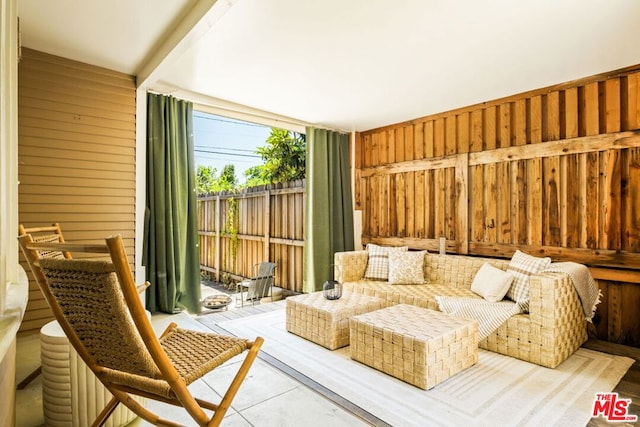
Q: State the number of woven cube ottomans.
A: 2